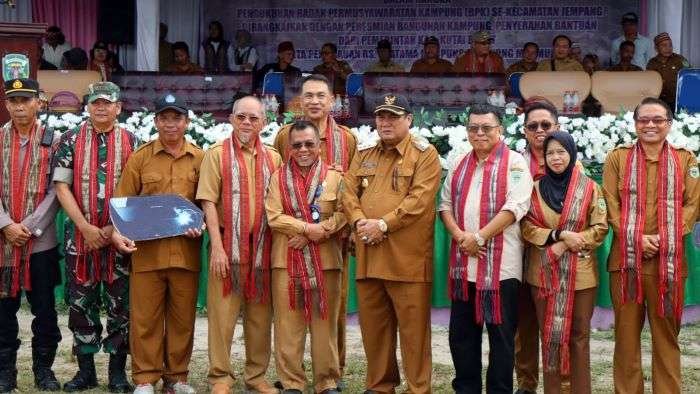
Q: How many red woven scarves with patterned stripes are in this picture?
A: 9